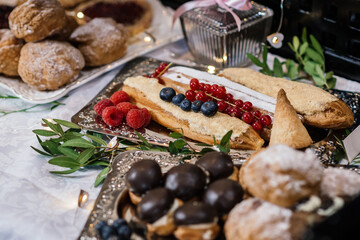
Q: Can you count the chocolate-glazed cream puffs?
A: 6